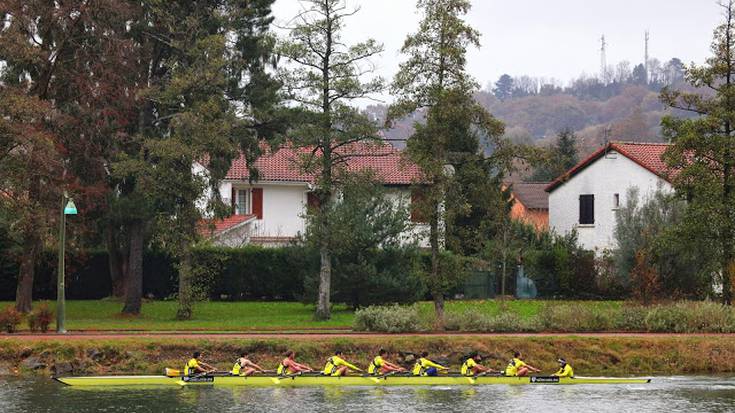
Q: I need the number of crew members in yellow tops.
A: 9